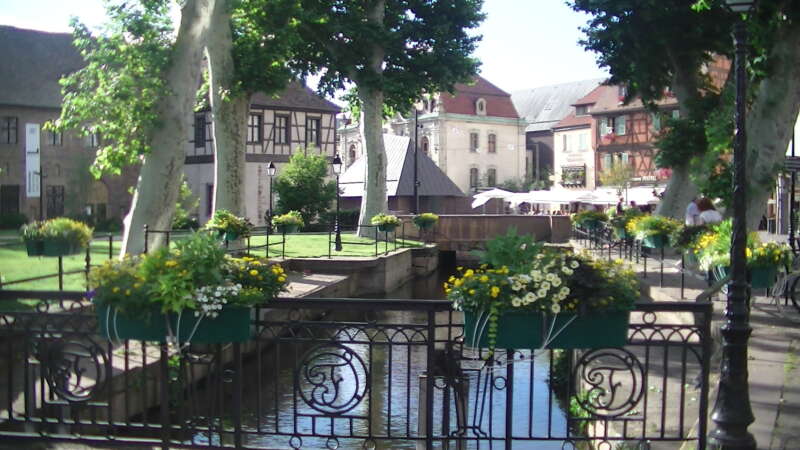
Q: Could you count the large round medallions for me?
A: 3